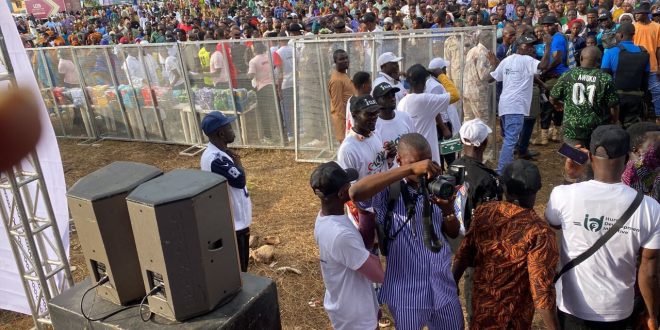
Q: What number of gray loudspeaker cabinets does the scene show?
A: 2